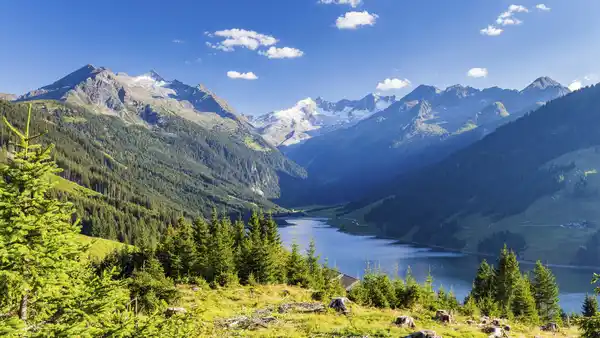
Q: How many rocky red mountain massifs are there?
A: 0